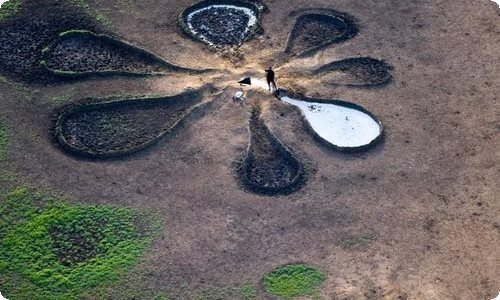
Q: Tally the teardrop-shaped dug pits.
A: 7